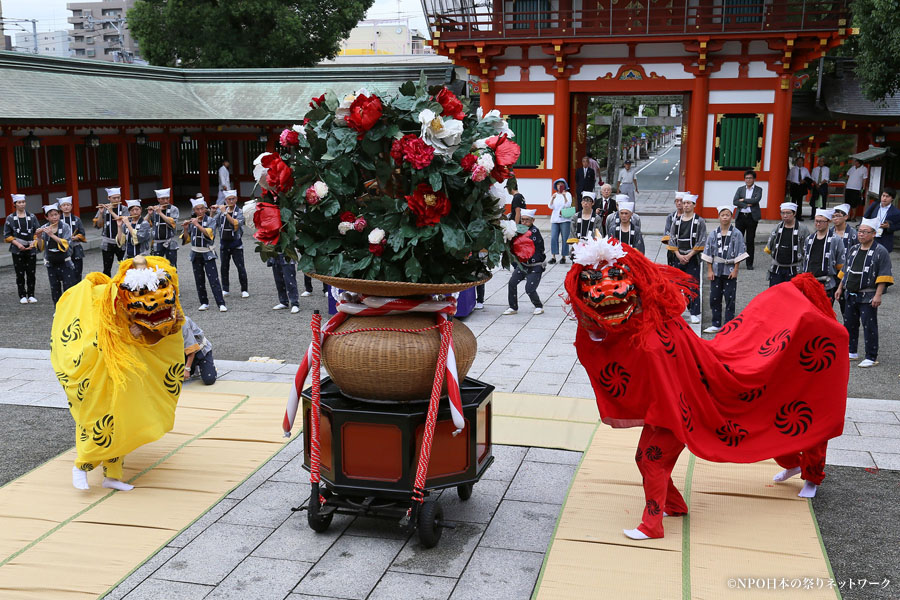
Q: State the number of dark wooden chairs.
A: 0